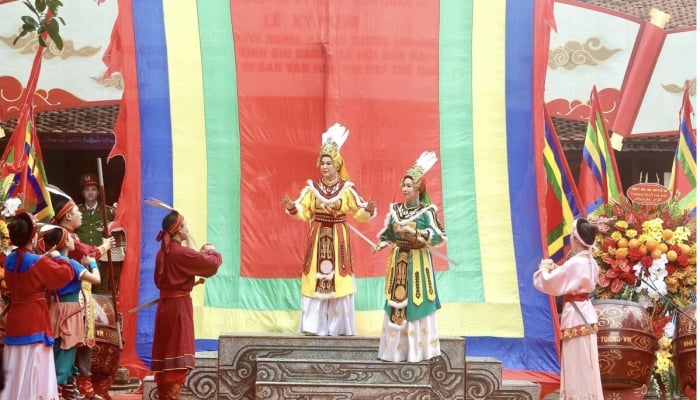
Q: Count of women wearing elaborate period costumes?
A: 2